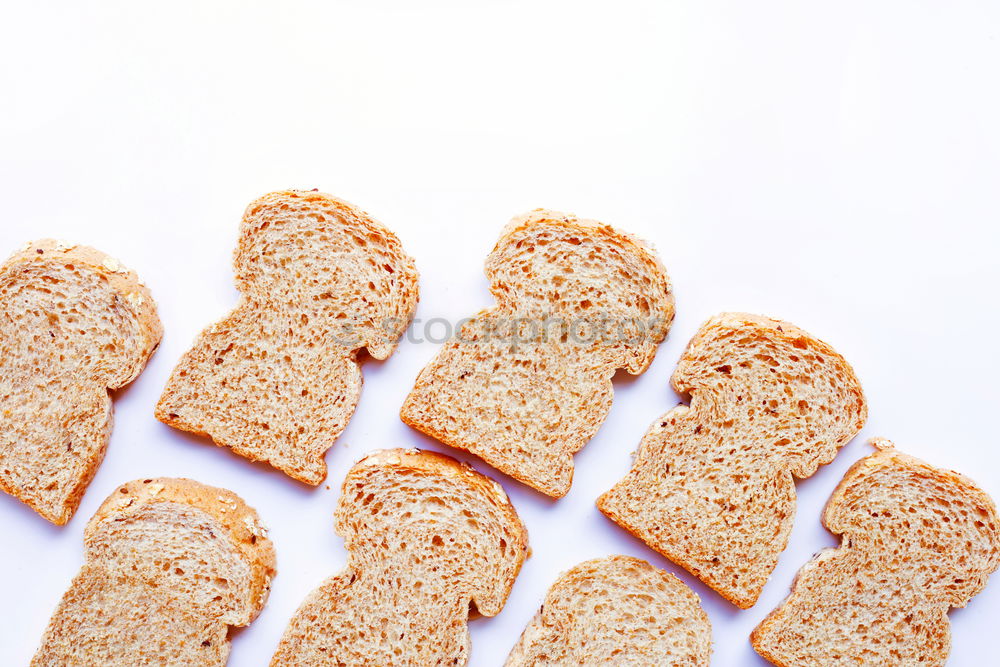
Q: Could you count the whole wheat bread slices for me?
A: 8